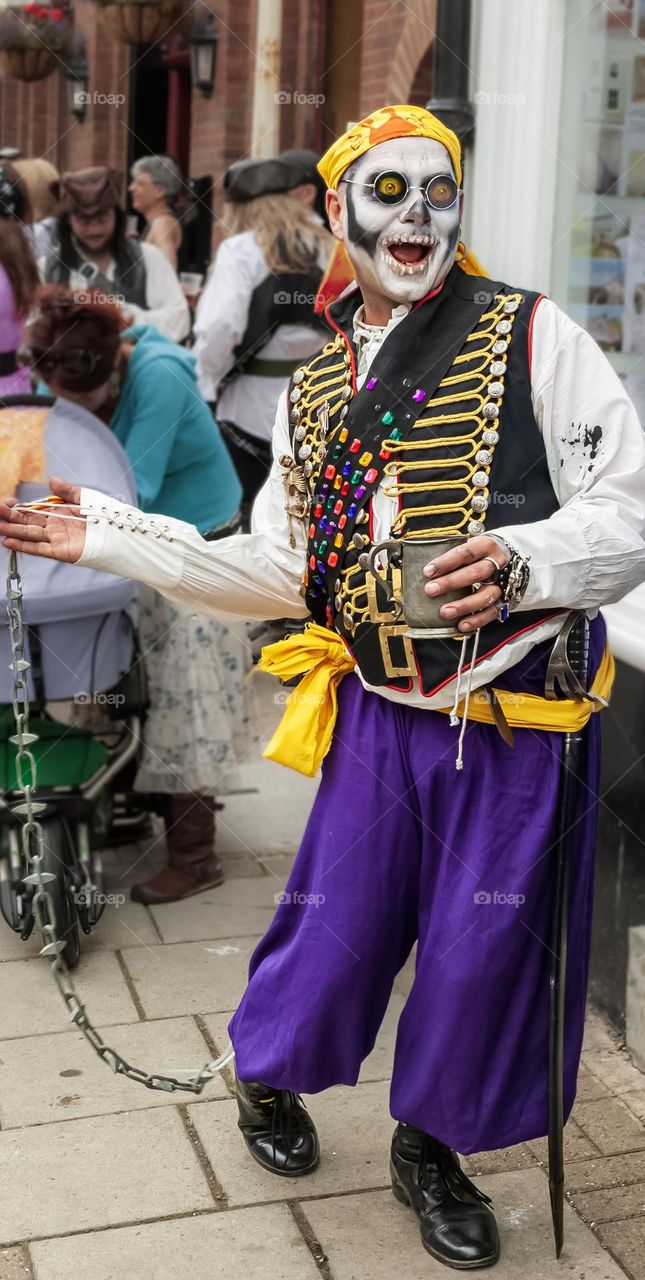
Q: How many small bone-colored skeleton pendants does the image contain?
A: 1